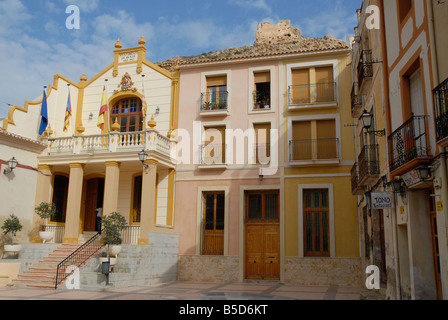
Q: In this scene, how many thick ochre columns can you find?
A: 4